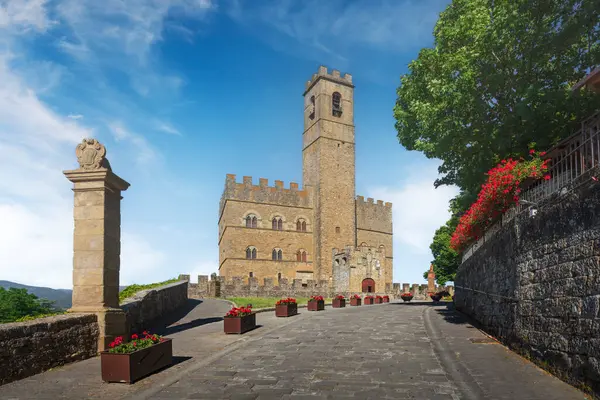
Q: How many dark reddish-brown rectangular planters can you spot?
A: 9